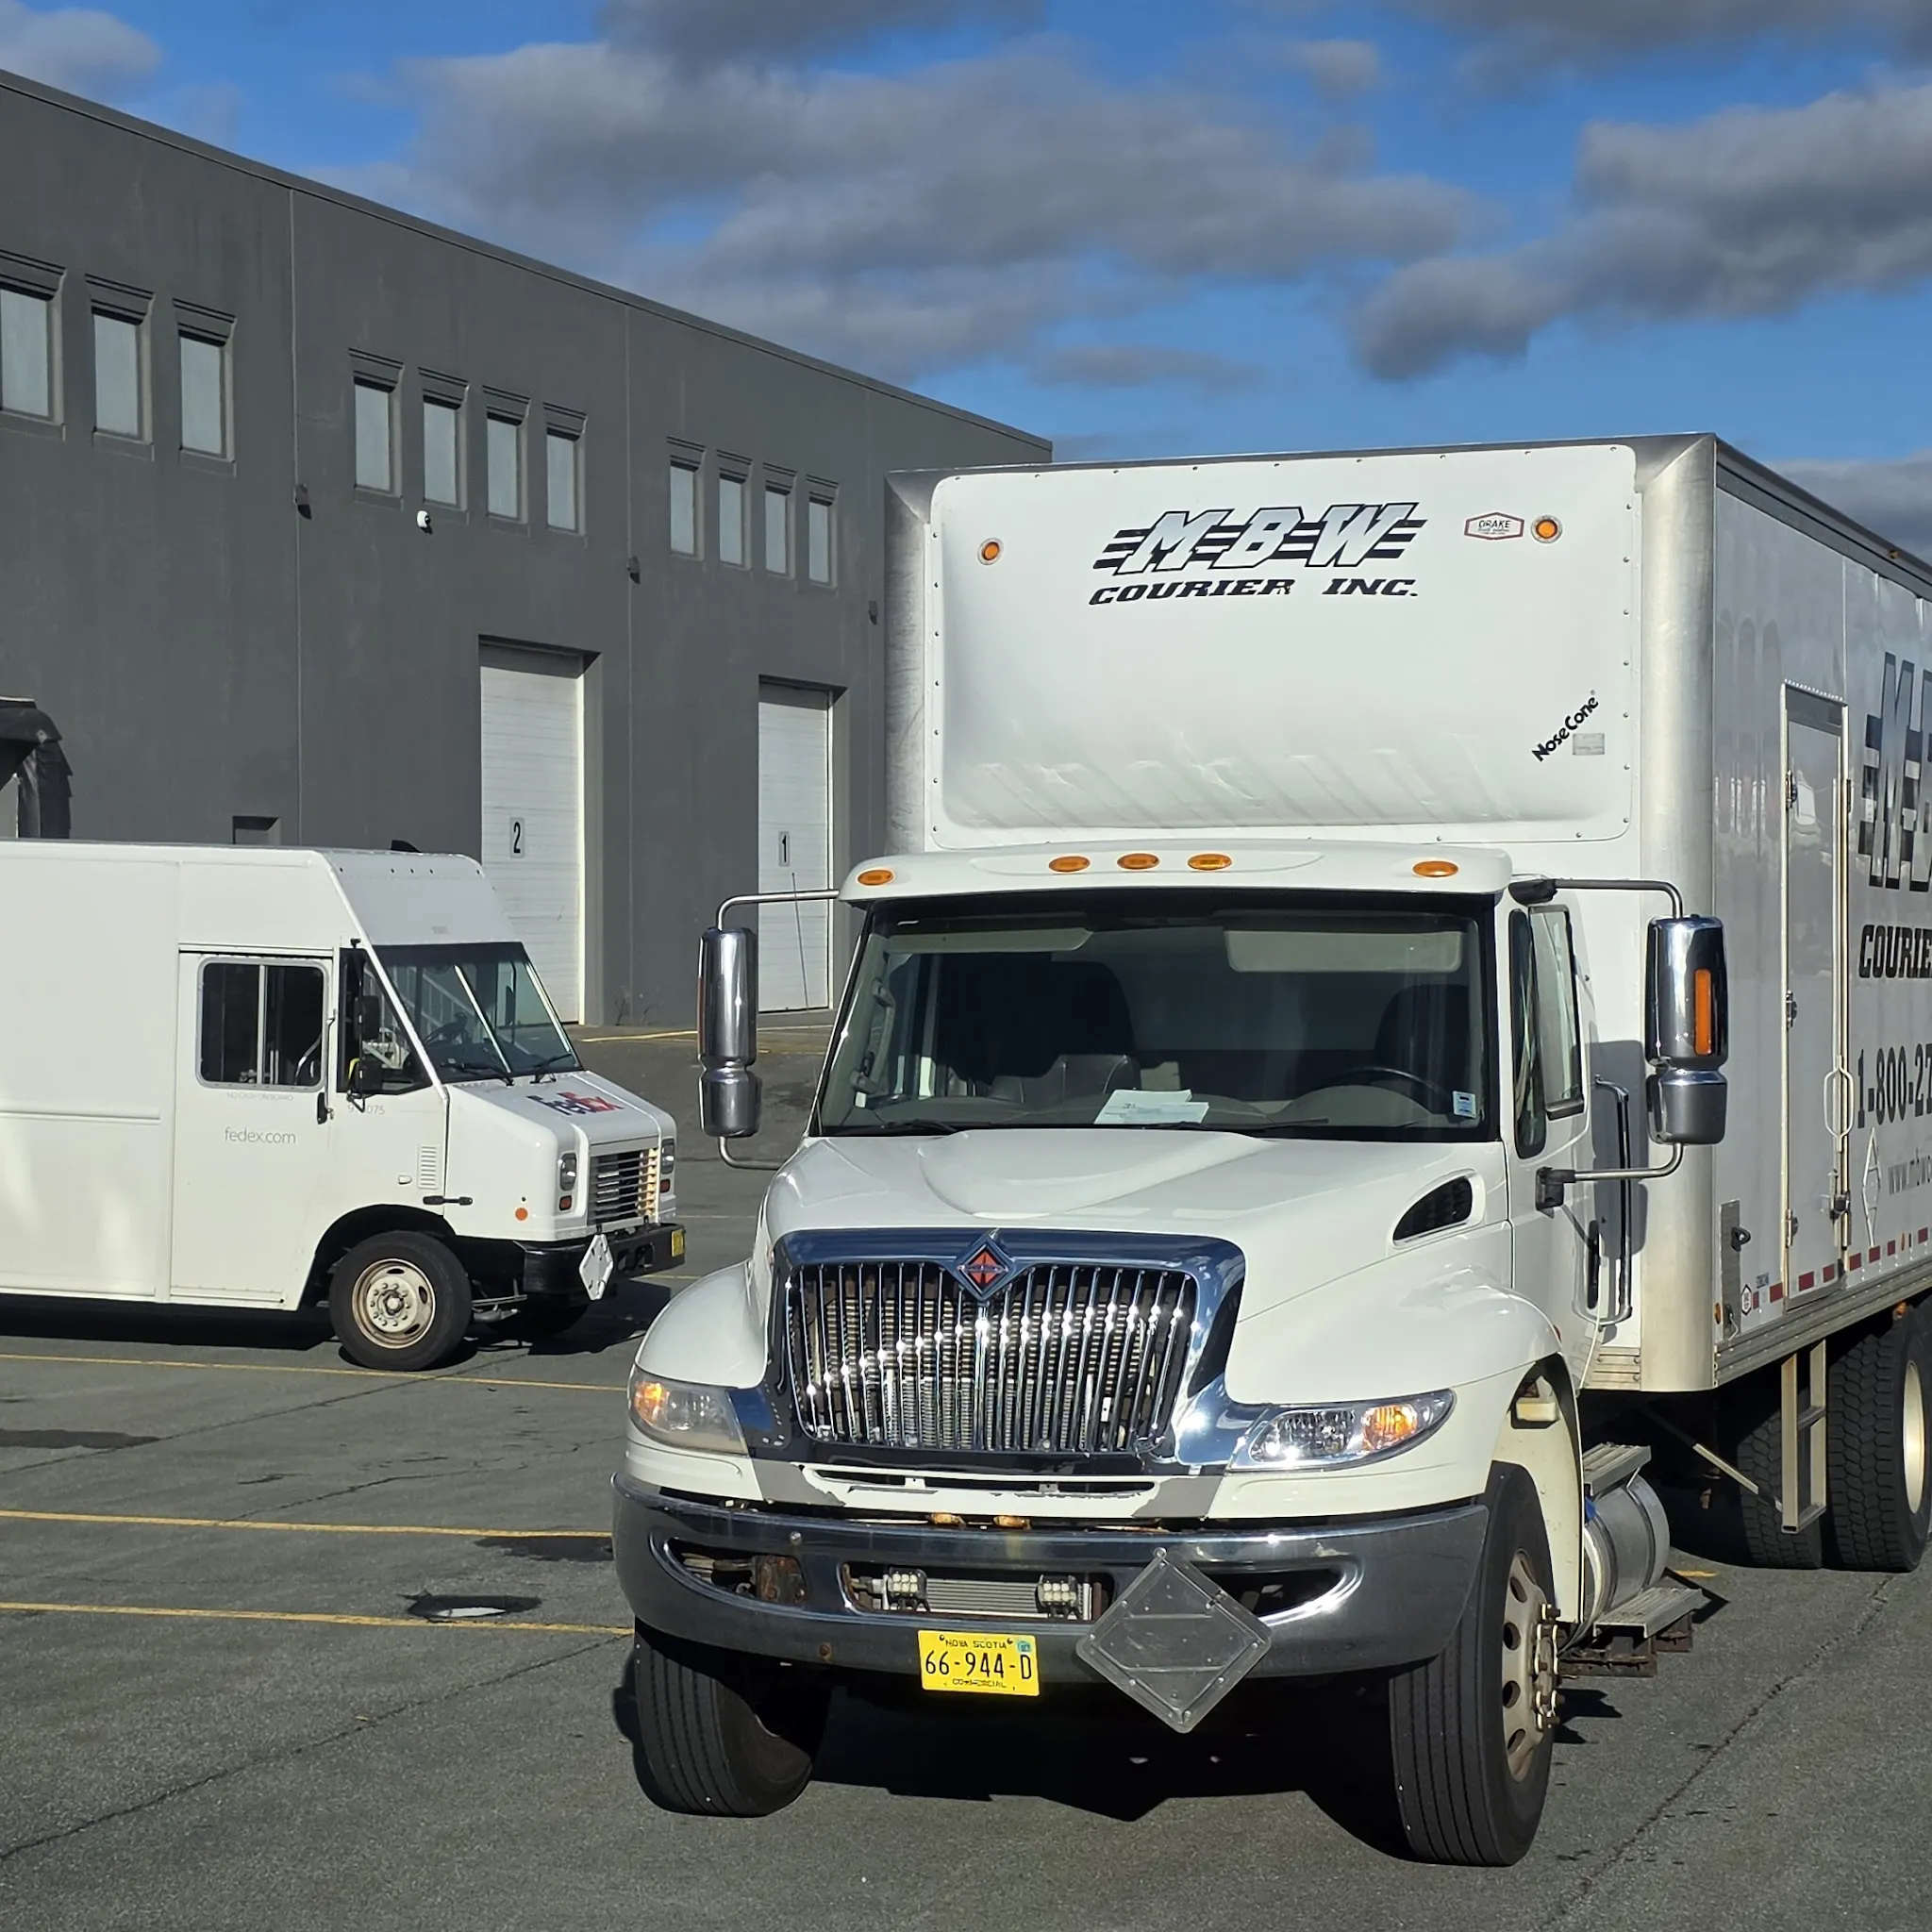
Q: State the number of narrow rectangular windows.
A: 11